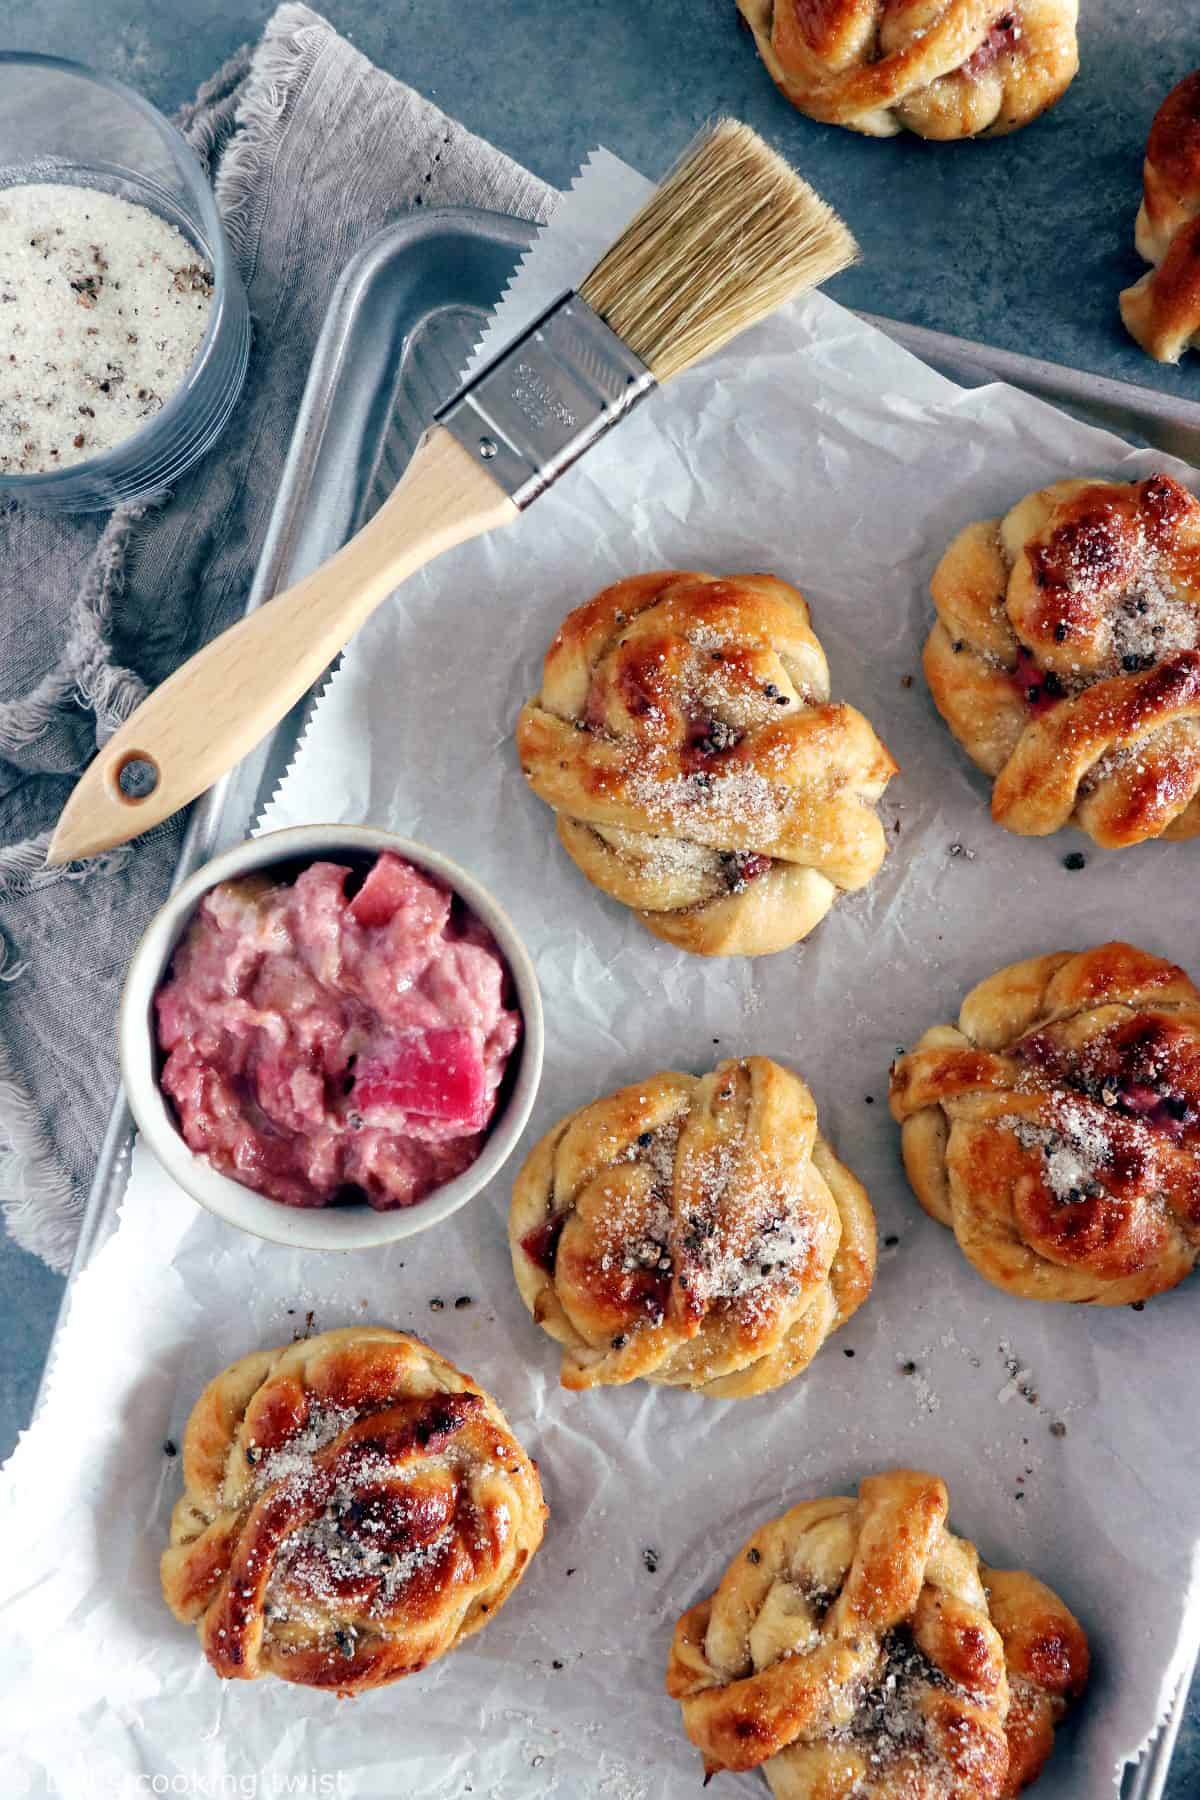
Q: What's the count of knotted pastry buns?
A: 8